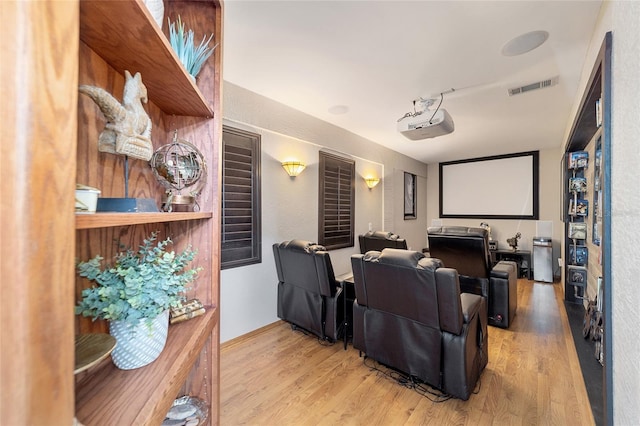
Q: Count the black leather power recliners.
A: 4